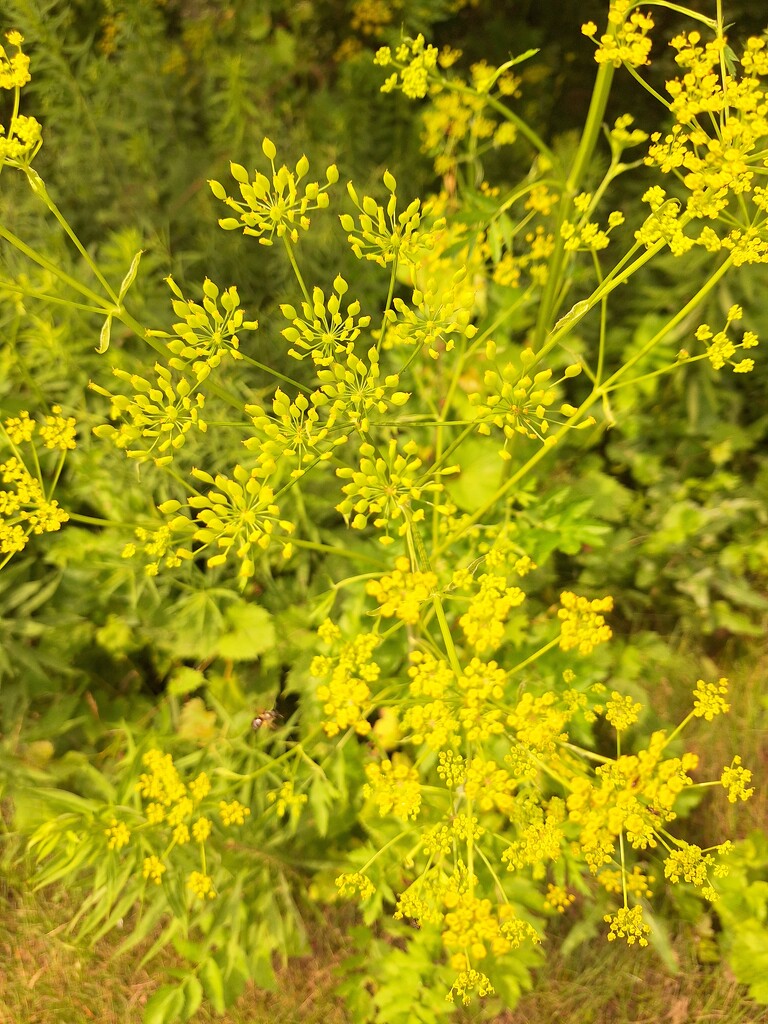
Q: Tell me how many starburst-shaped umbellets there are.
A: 11